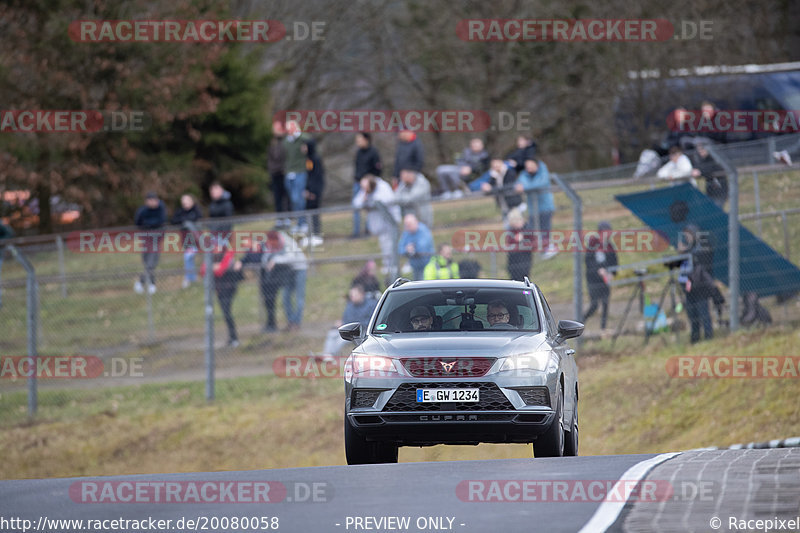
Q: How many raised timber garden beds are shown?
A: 0